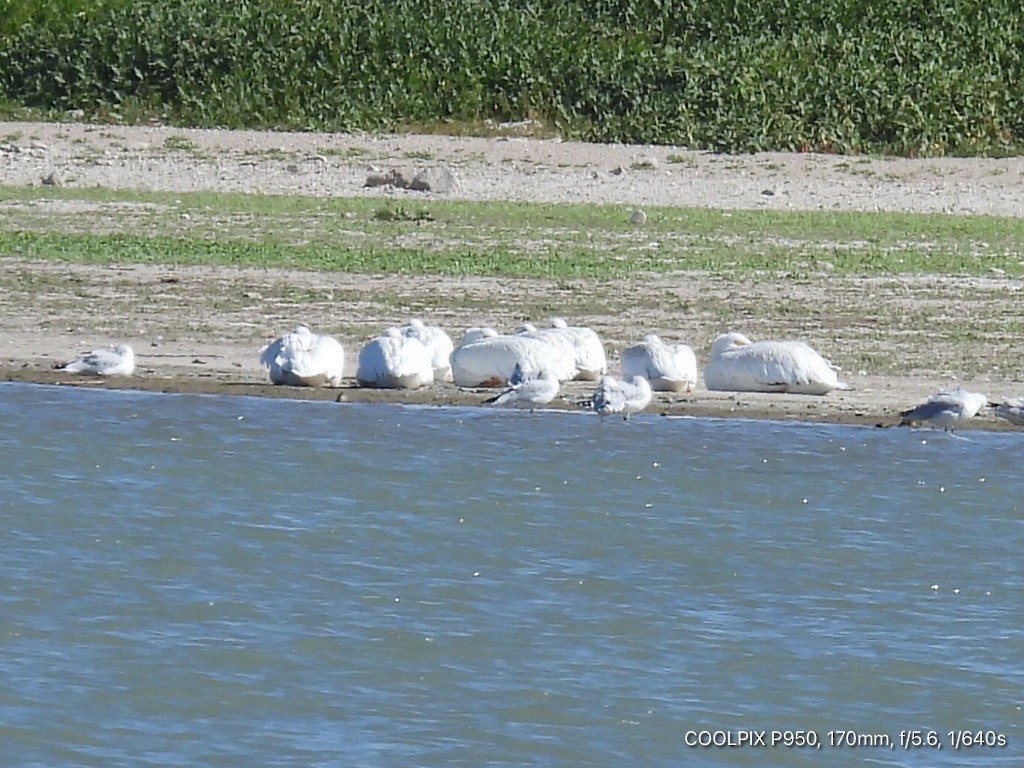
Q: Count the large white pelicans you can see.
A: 8